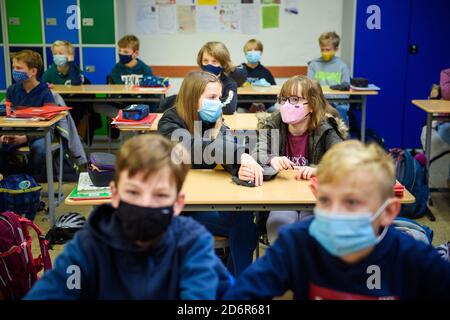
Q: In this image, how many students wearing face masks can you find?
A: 10